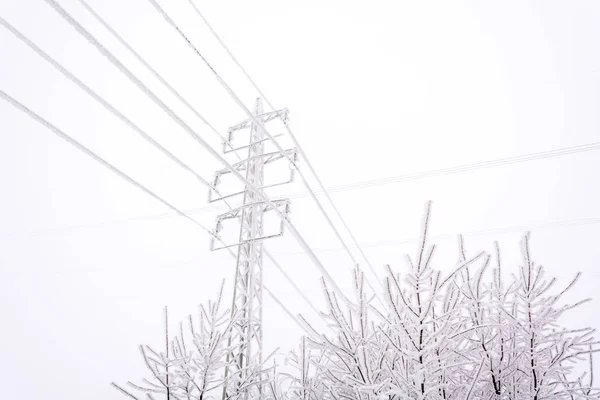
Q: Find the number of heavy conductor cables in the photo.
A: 6